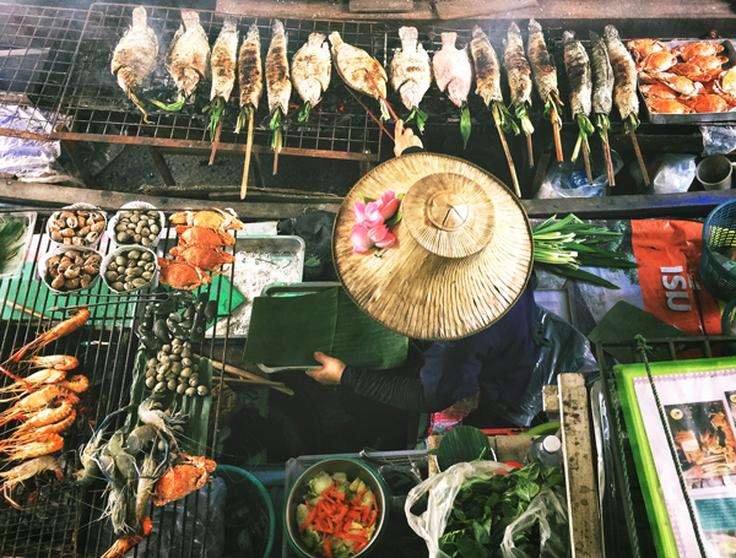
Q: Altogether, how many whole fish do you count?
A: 15